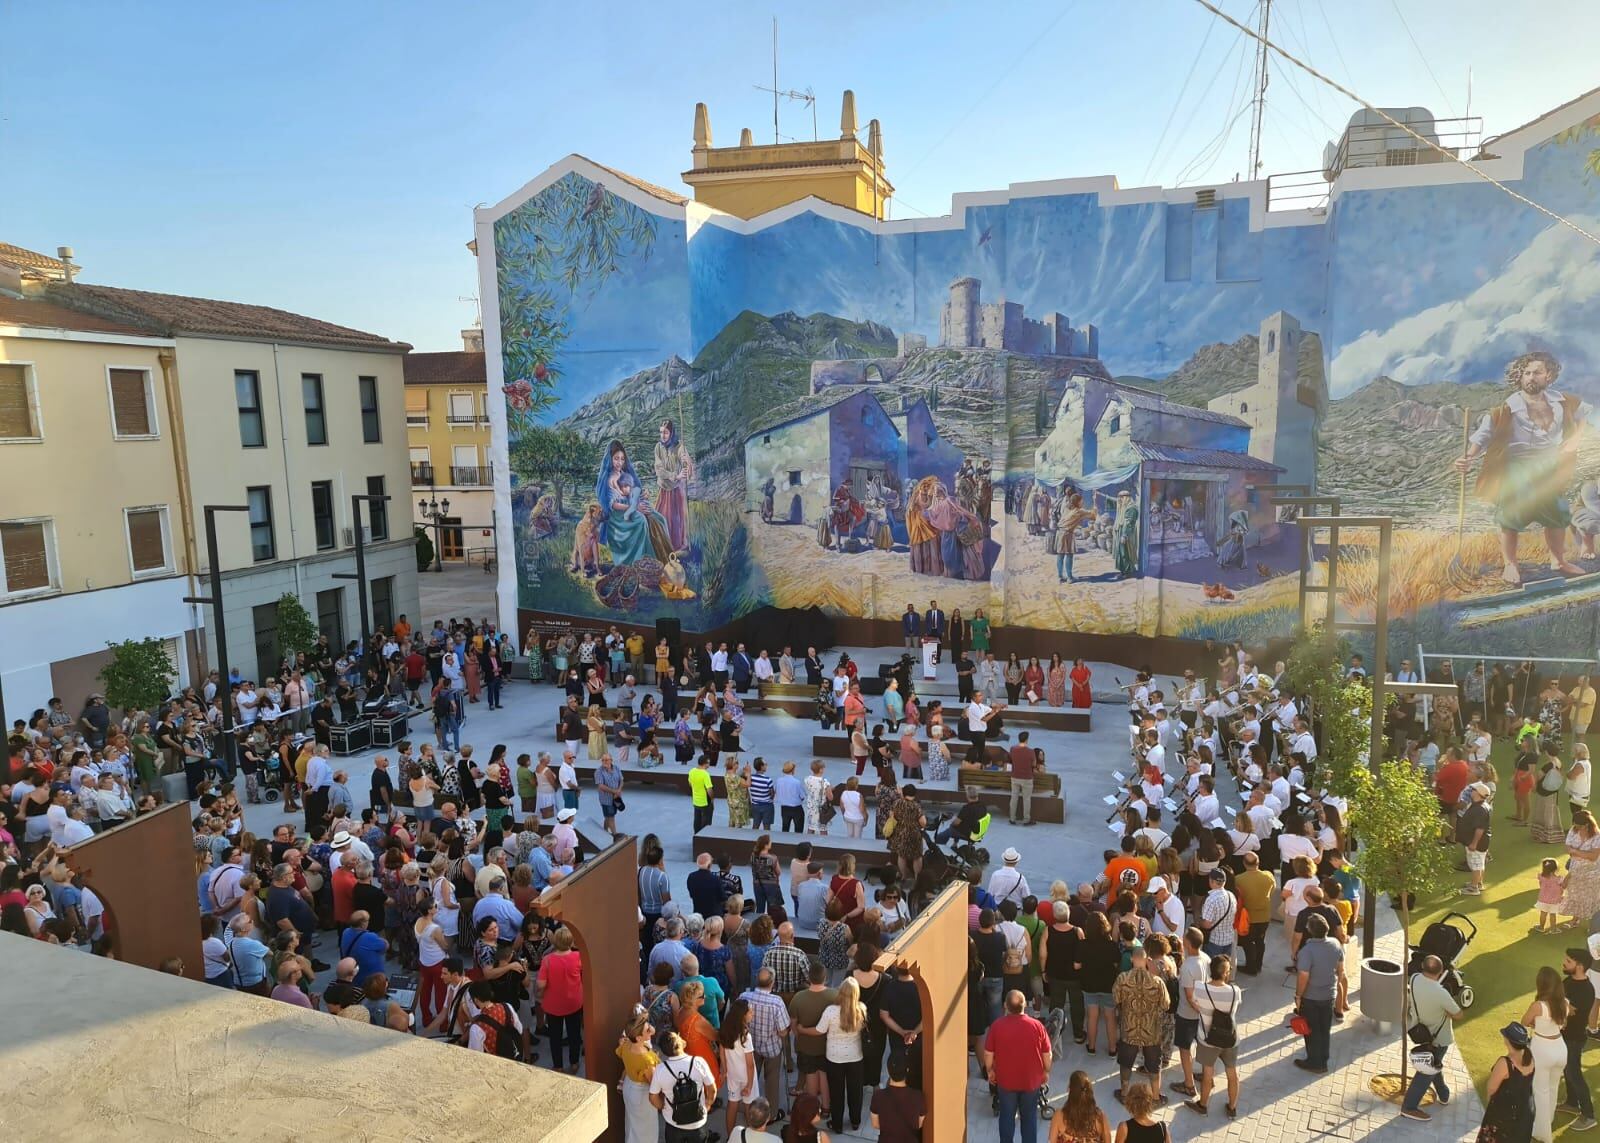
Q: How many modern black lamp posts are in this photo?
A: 5